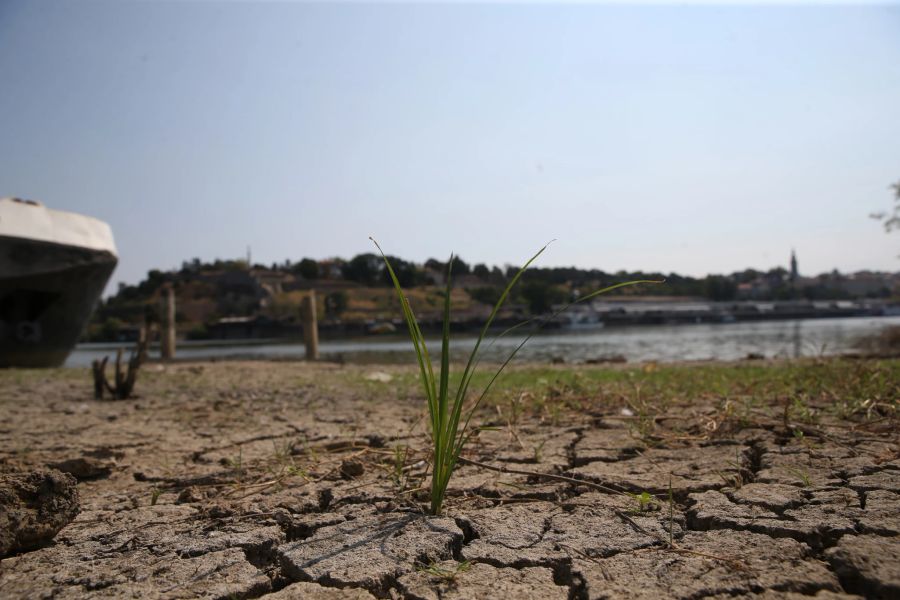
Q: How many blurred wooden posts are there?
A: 2